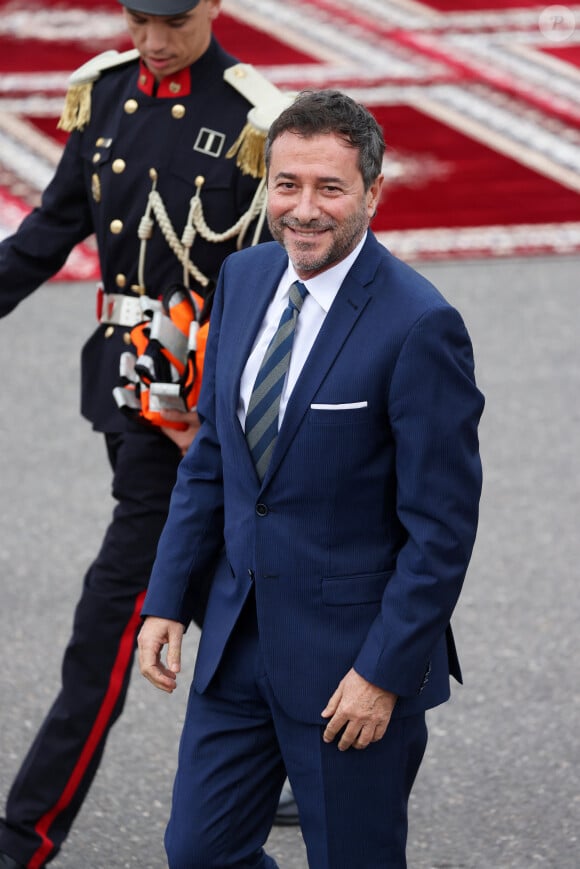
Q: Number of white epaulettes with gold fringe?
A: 2